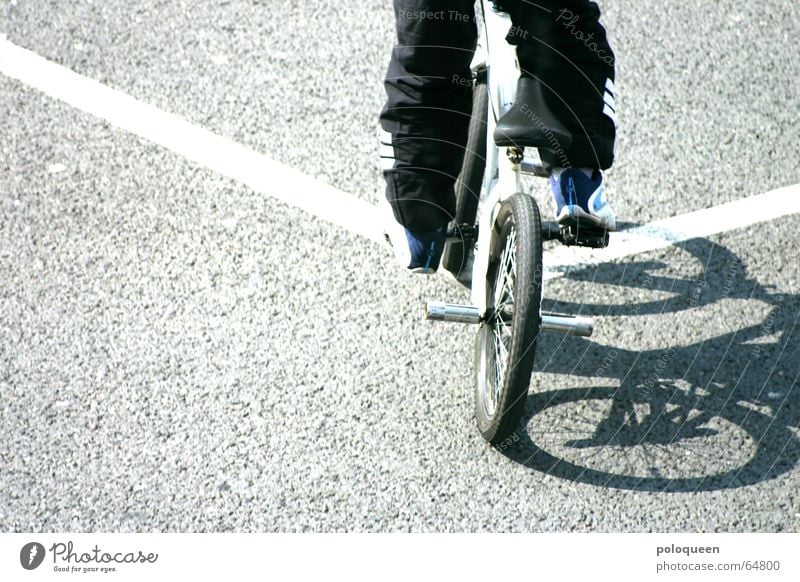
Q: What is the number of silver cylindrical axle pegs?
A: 2